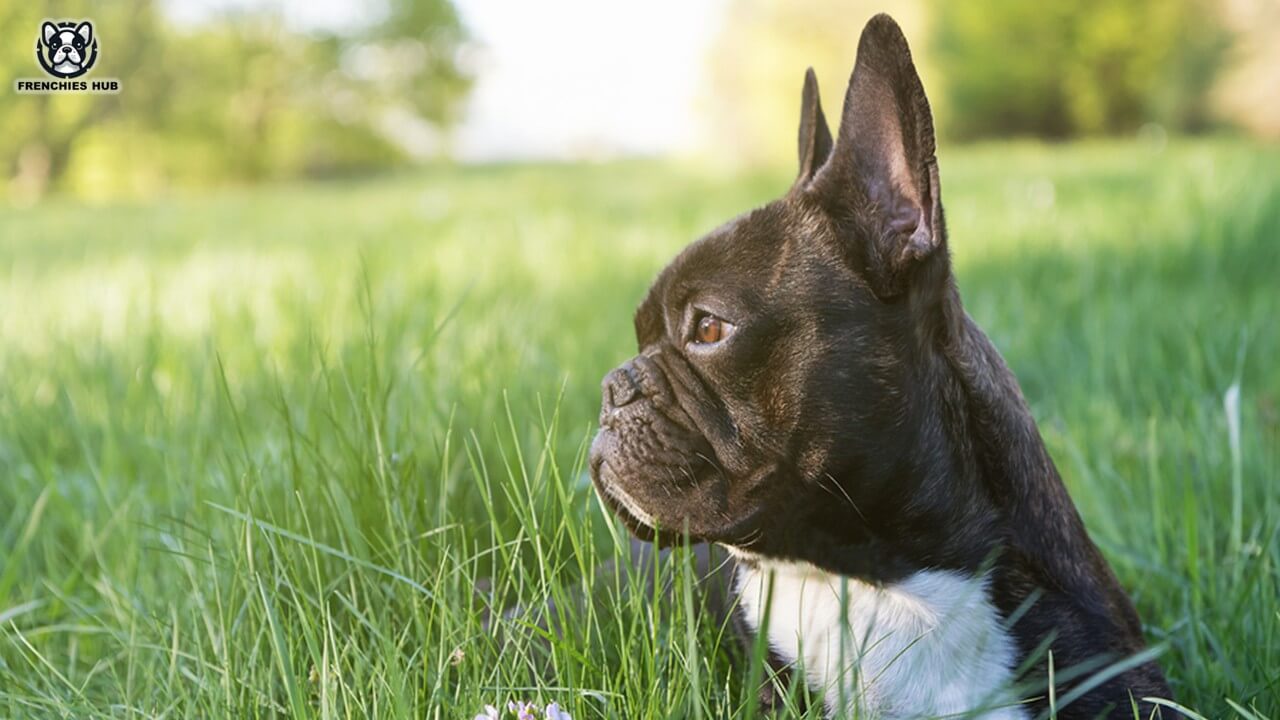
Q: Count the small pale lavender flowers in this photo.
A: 3